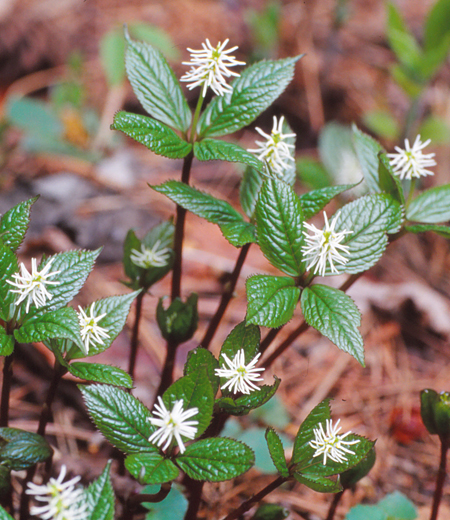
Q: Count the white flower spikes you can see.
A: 11